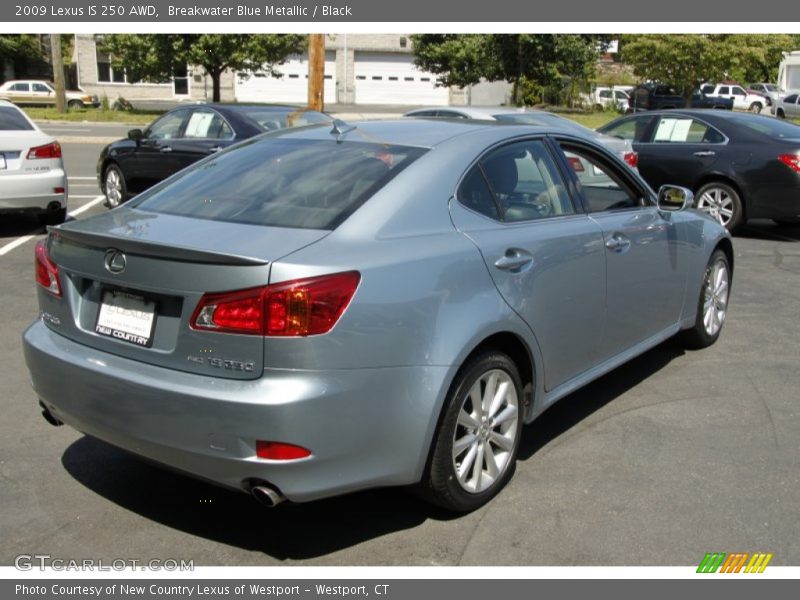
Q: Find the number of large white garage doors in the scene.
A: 2